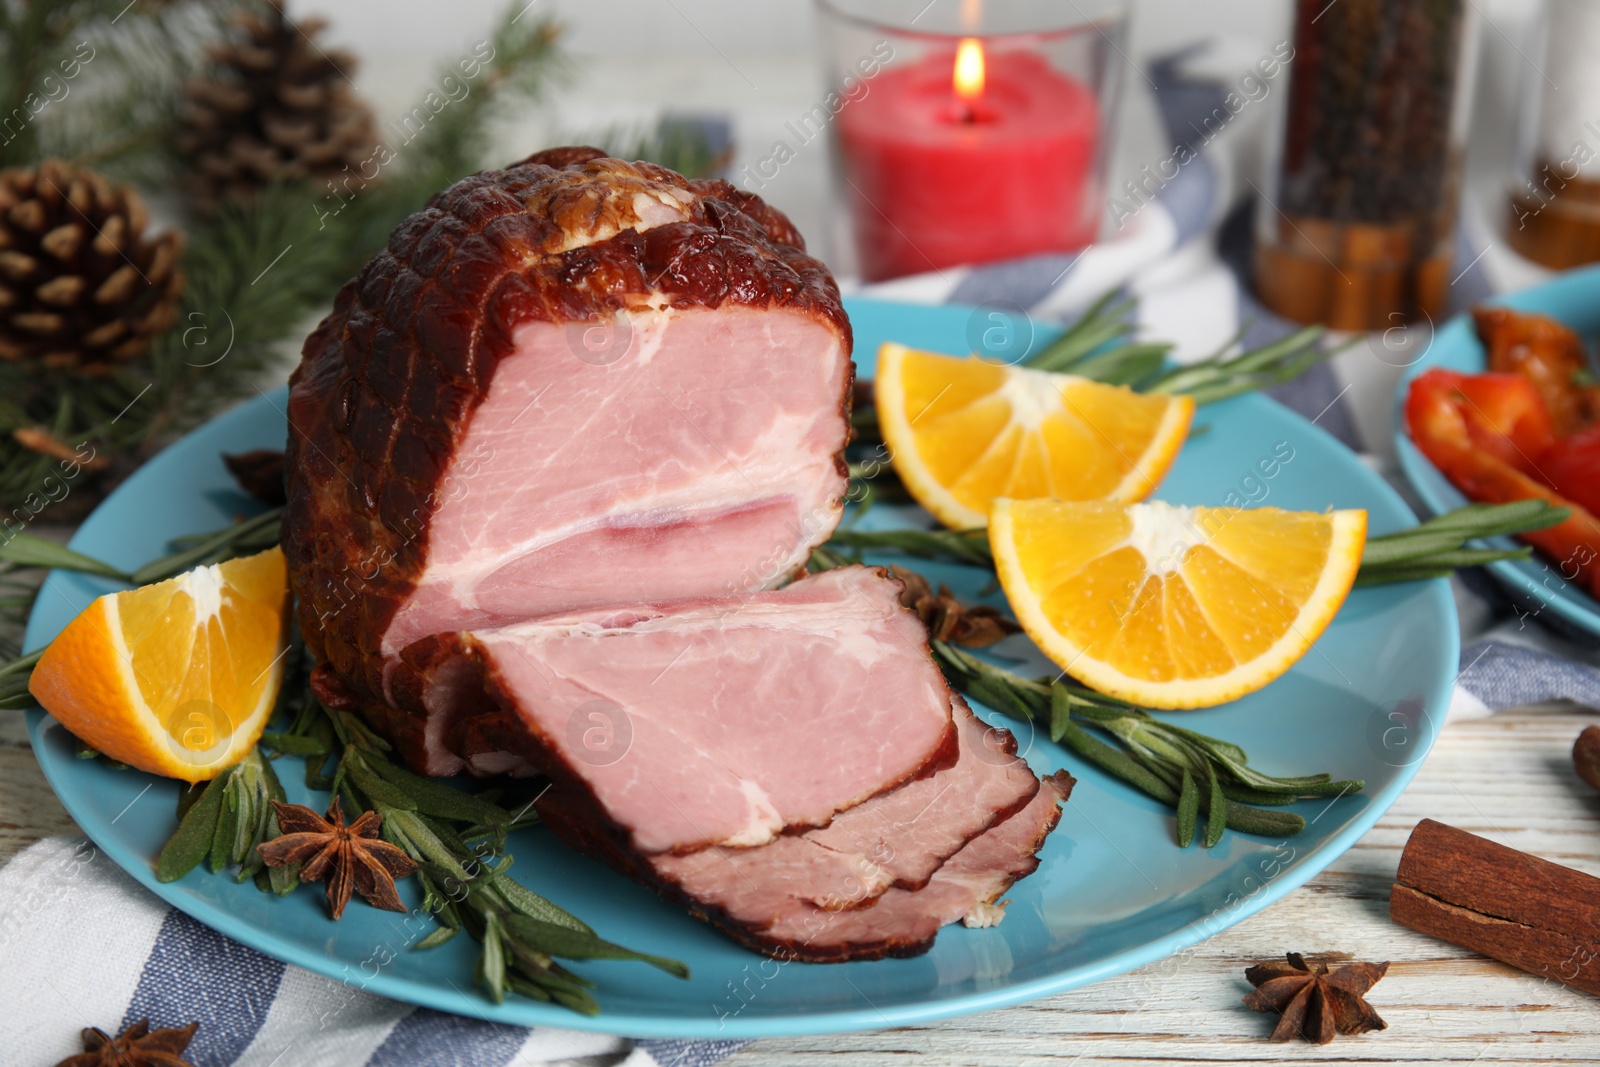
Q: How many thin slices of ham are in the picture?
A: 3